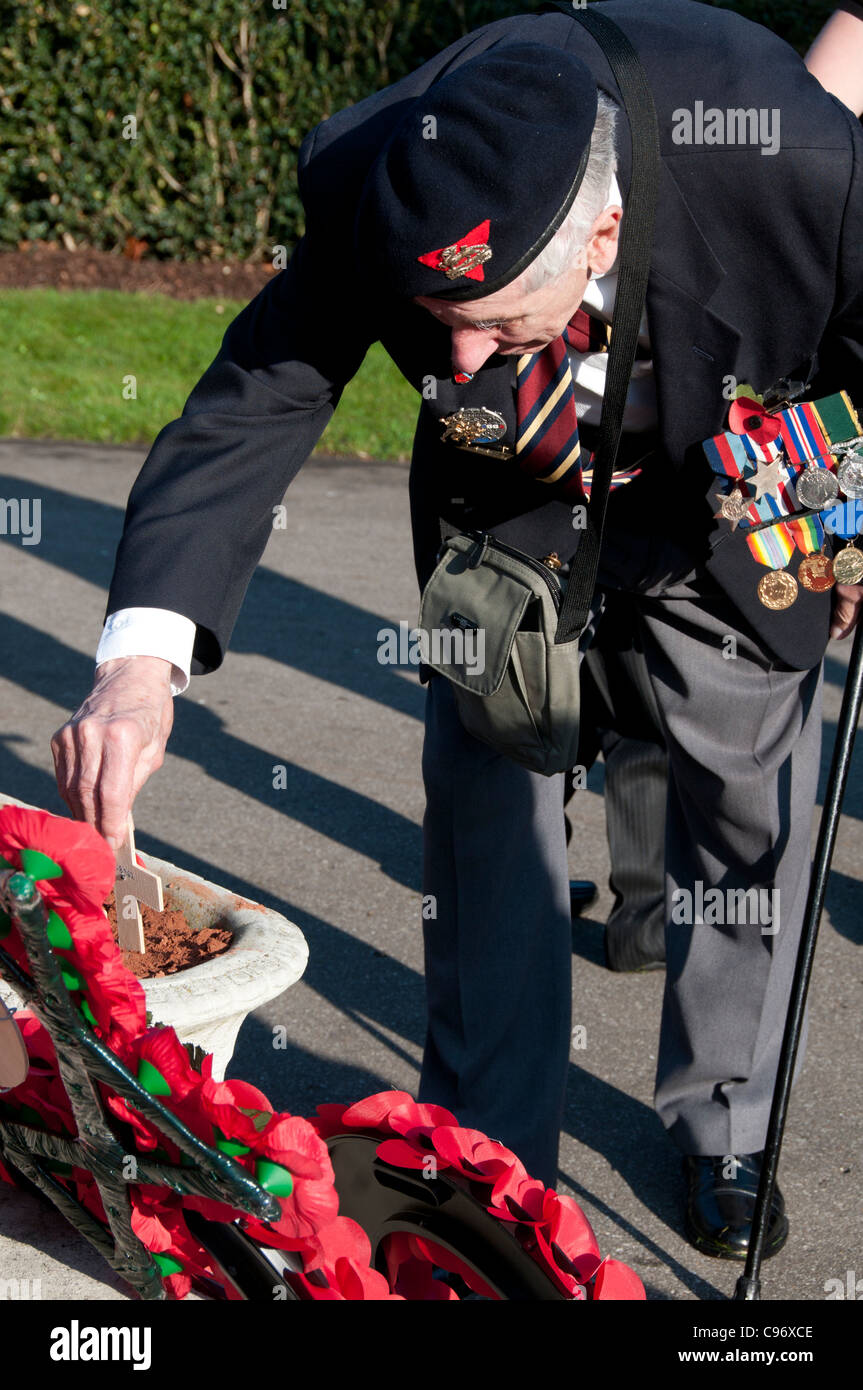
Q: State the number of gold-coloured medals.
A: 3